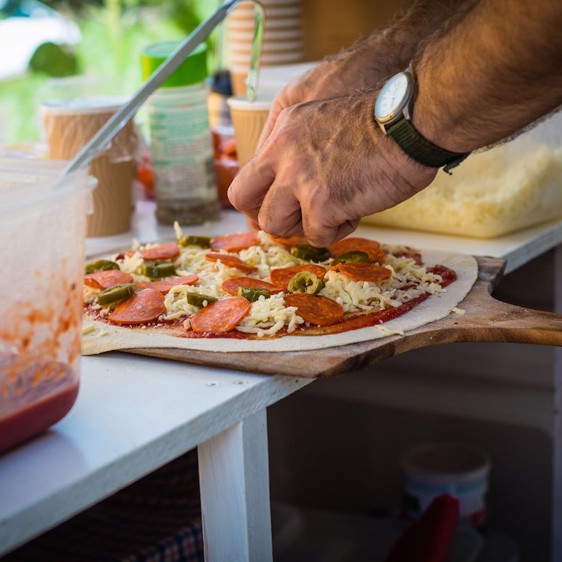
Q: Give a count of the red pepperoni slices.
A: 13